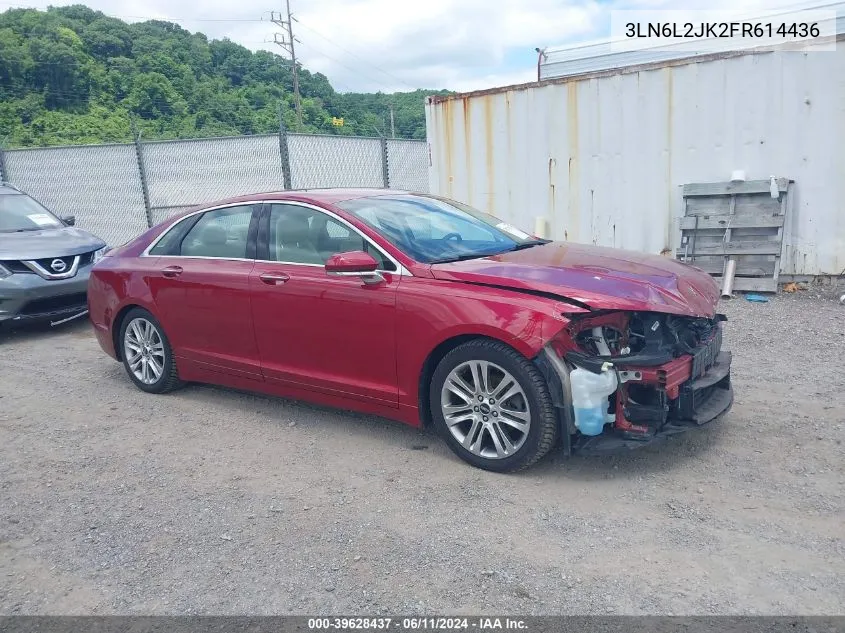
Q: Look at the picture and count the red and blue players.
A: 0